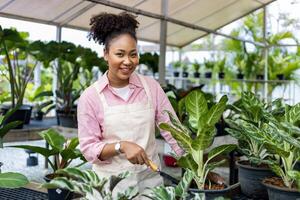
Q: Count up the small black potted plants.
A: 8